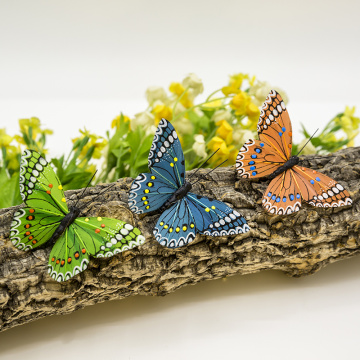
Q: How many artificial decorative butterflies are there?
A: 3